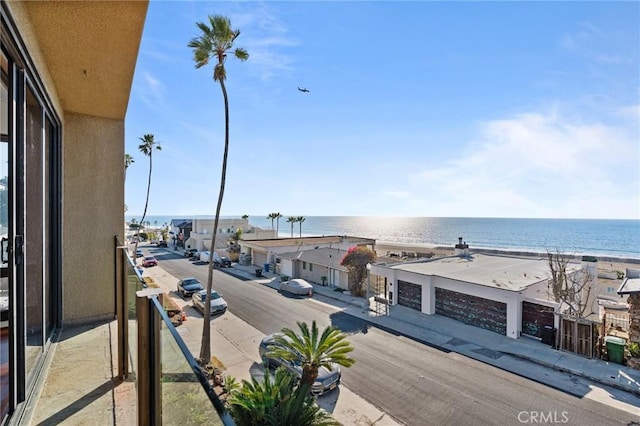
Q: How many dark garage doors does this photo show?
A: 3